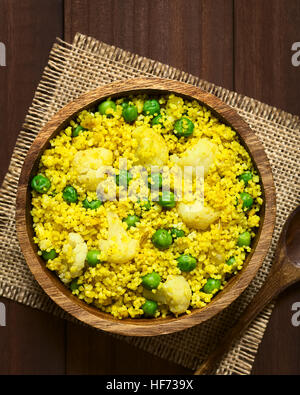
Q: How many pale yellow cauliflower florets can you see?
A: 7